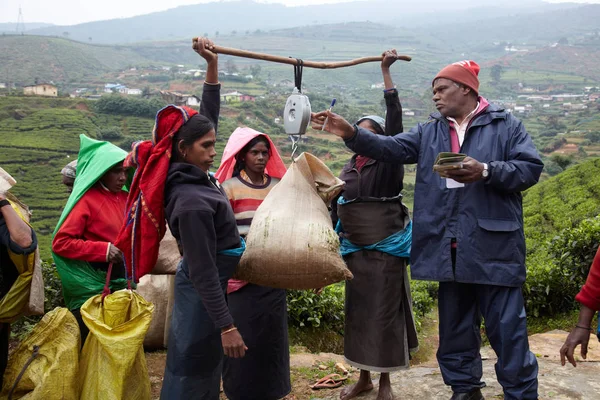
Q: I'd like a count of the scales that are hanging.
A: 1